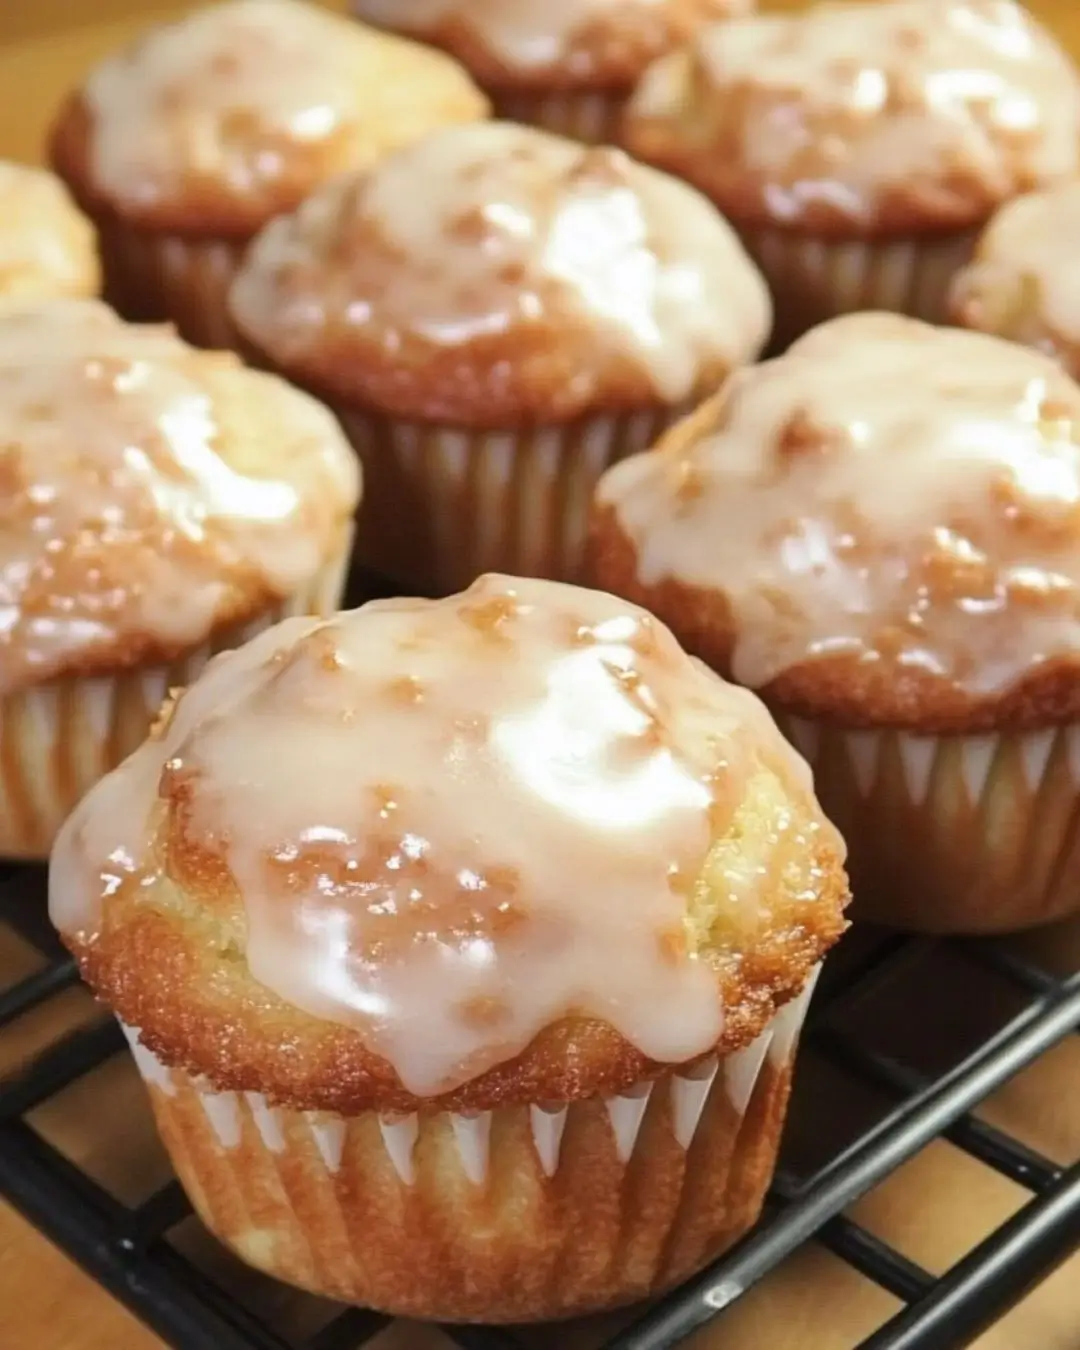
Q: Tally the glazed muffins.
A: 9